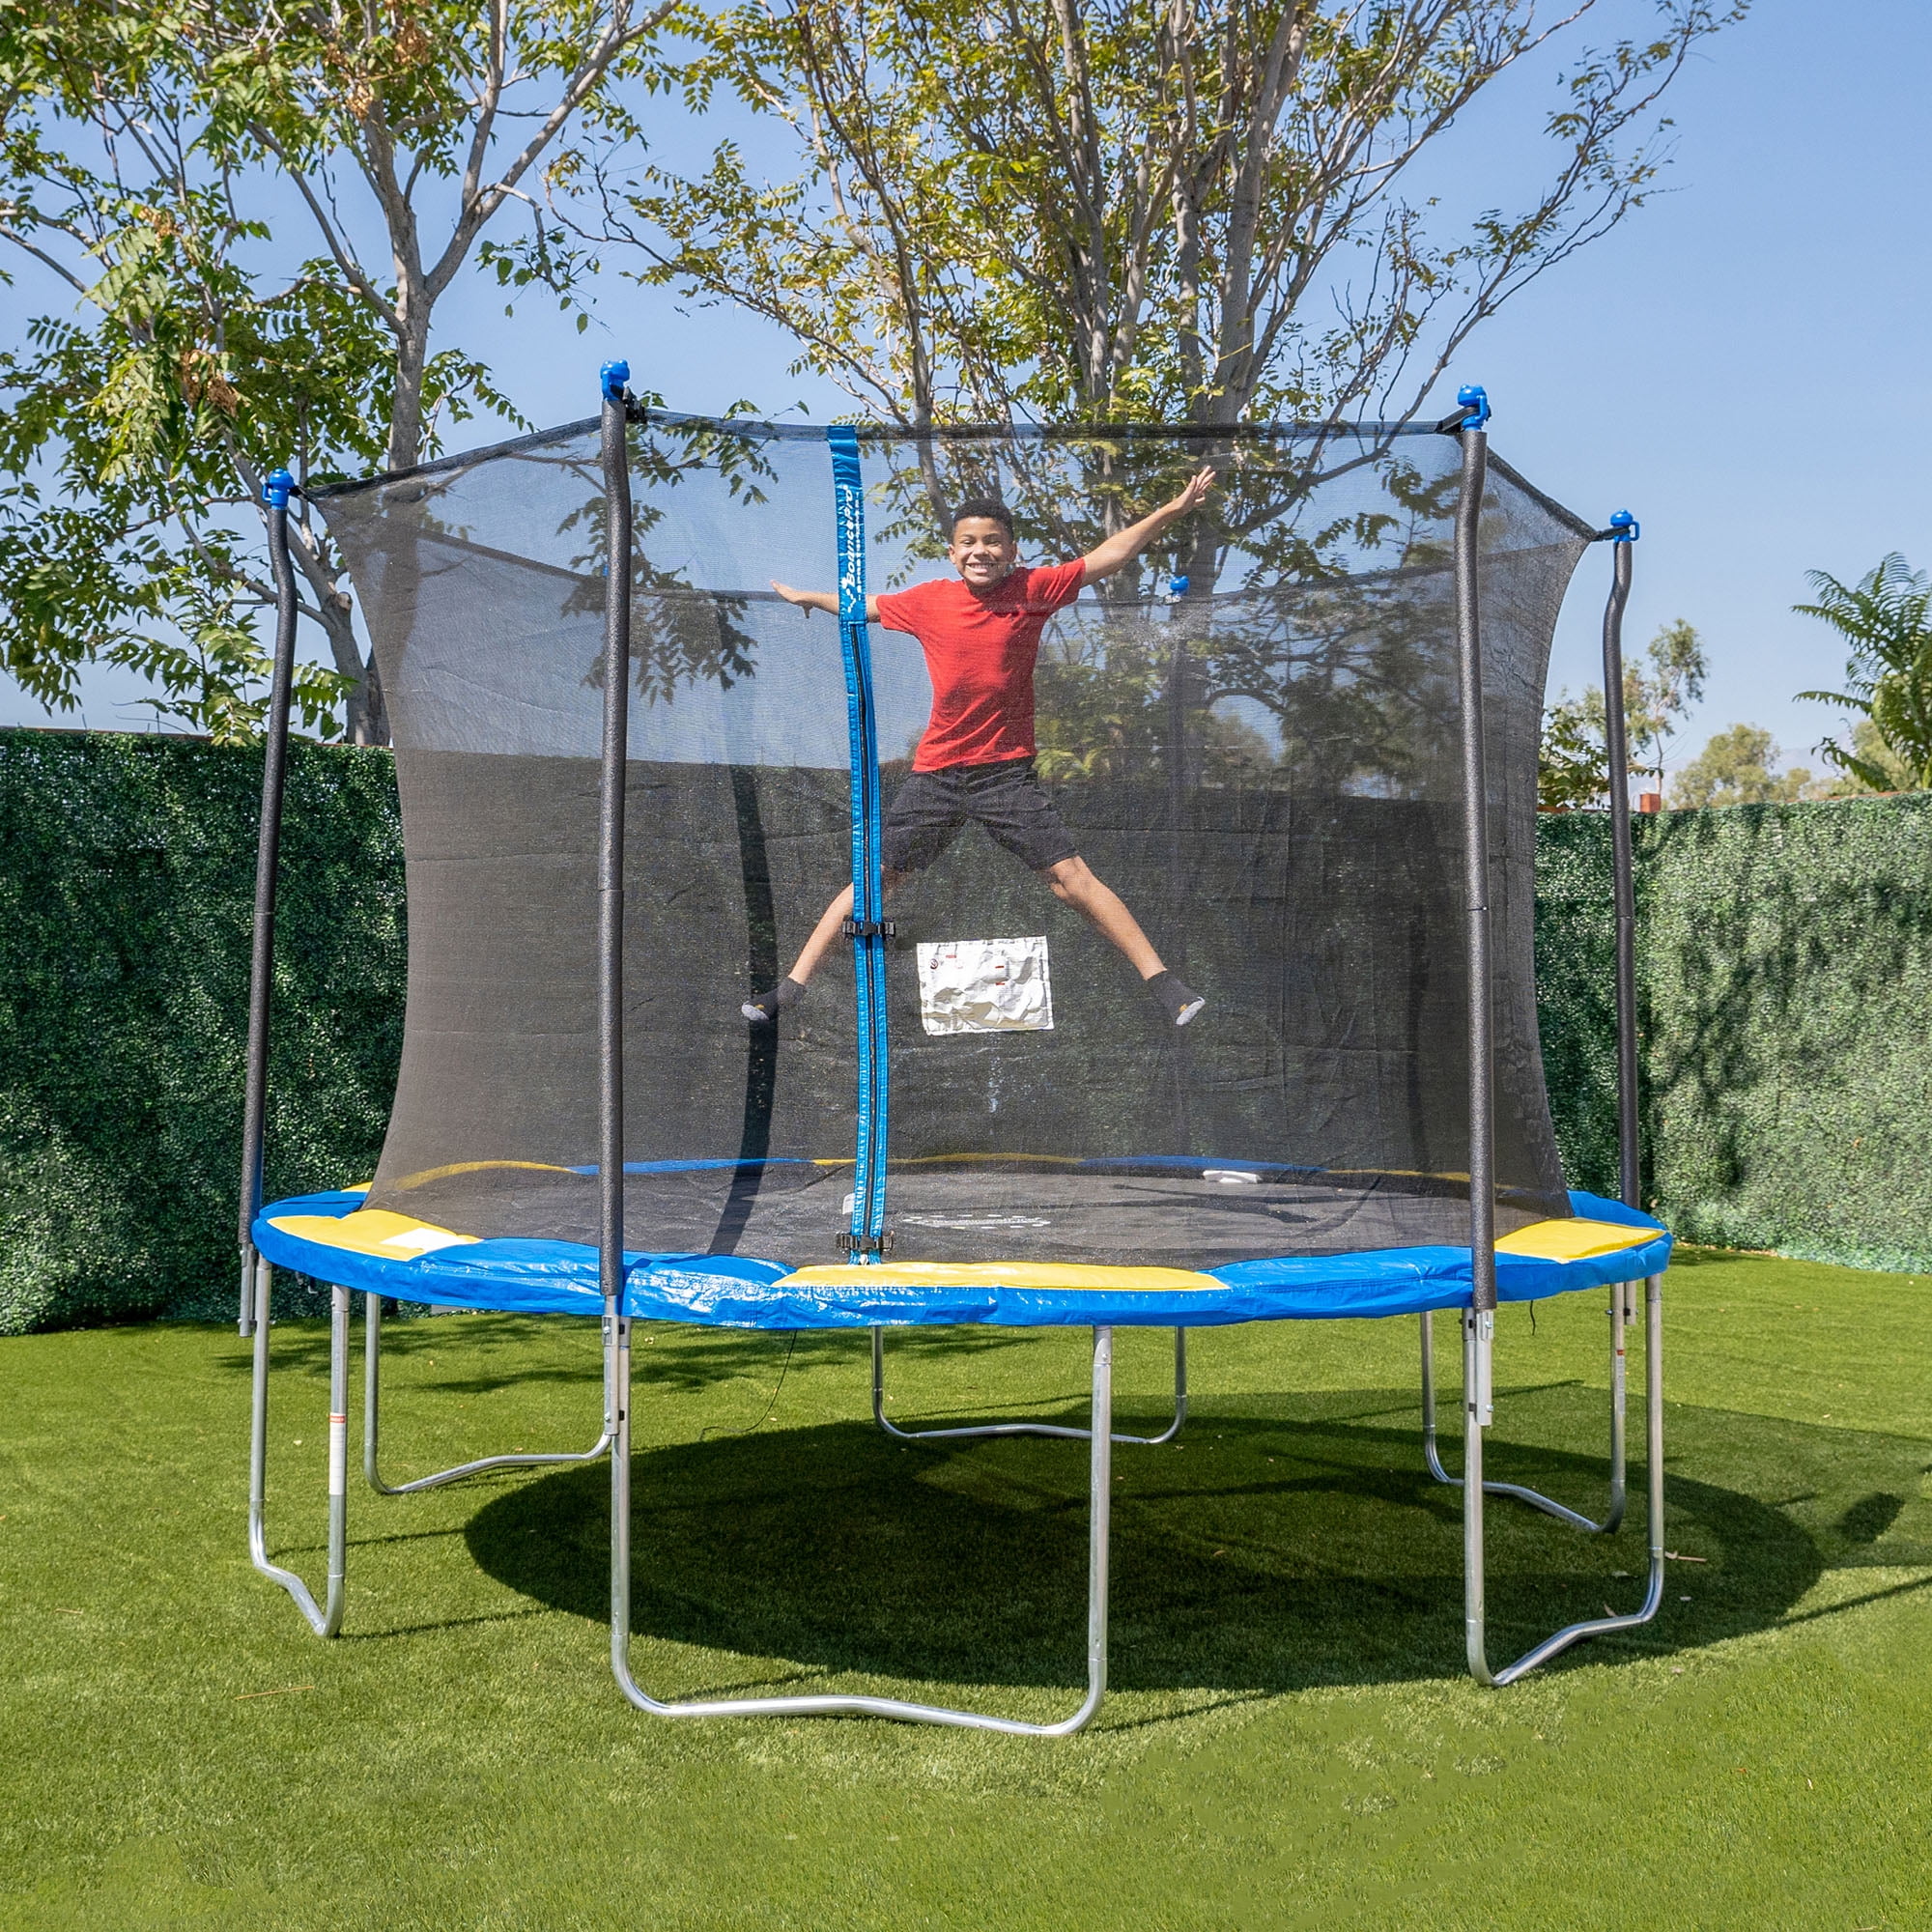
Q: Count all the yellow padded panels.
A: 6